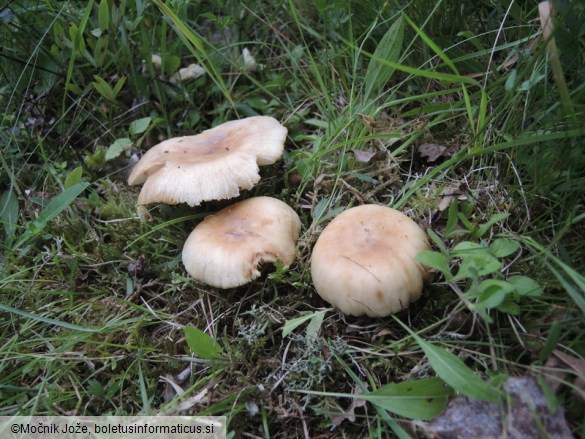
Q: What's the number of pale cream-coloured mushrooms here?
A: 3